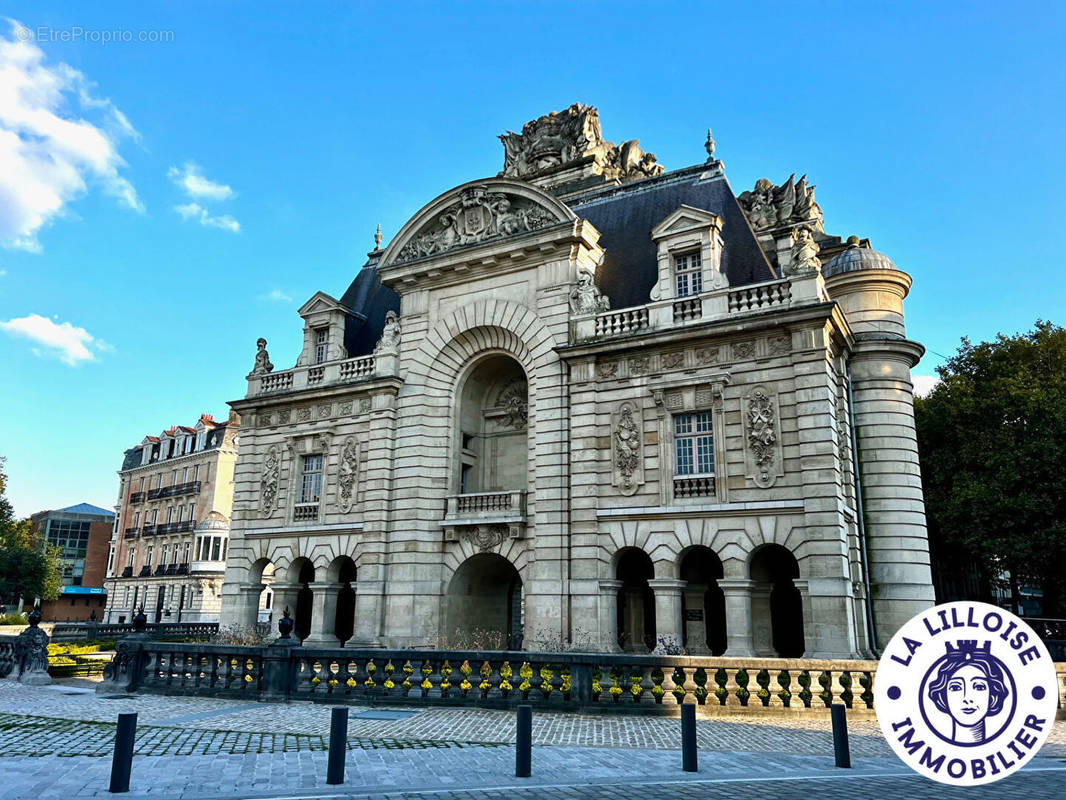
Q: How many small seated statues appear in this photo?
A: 4